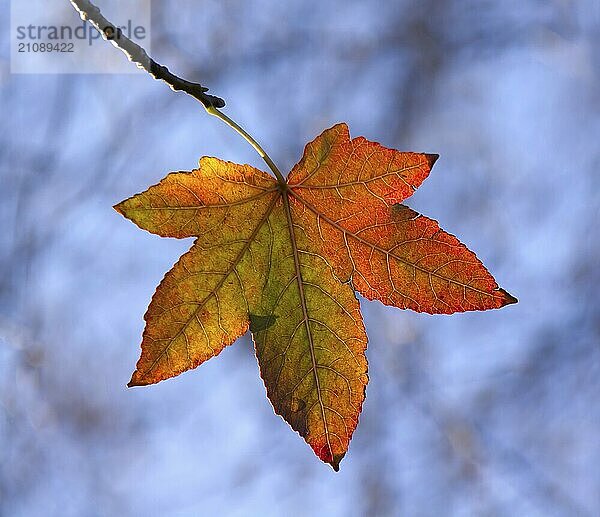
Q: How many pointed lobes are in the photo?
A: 5